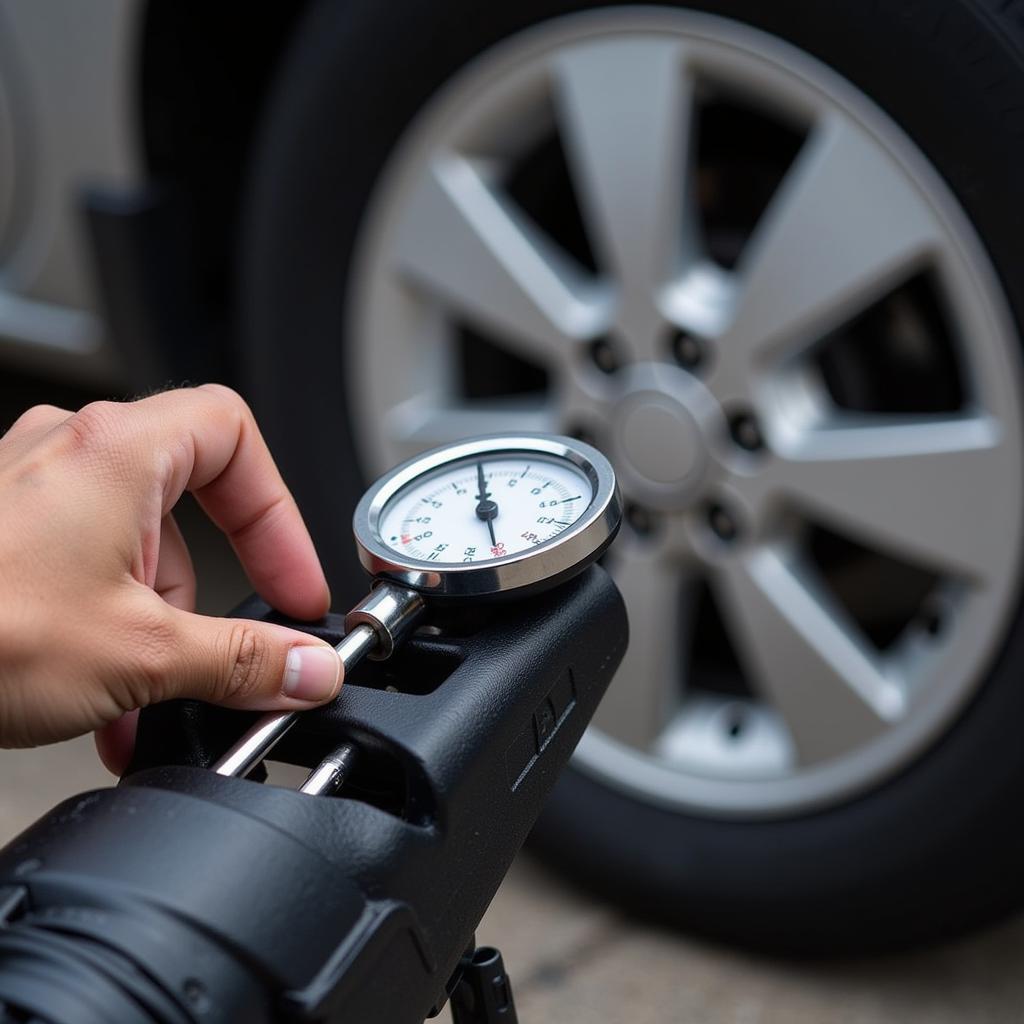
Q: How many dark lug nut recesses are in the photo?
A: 6